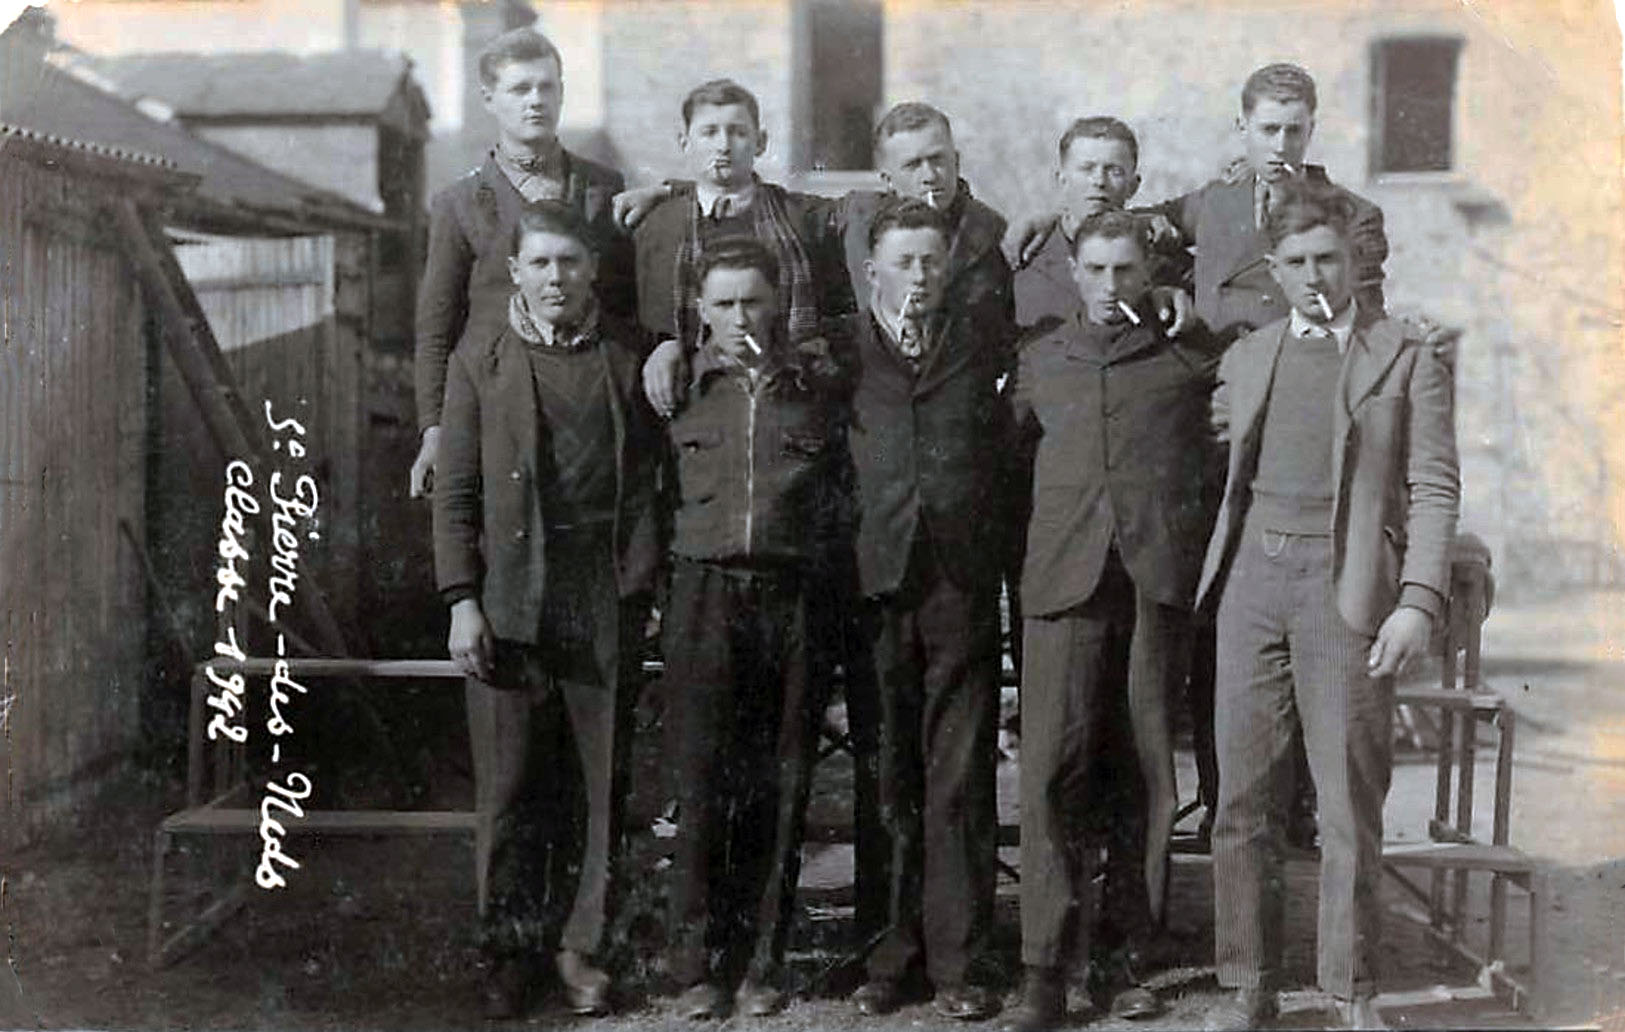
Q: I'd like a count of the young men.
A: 10